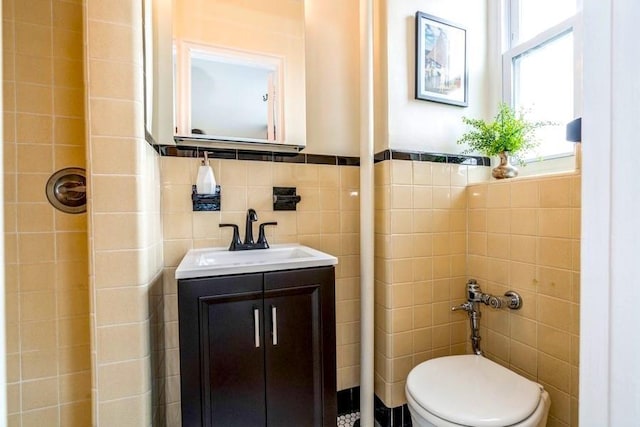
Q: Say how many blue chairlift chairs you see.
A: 0